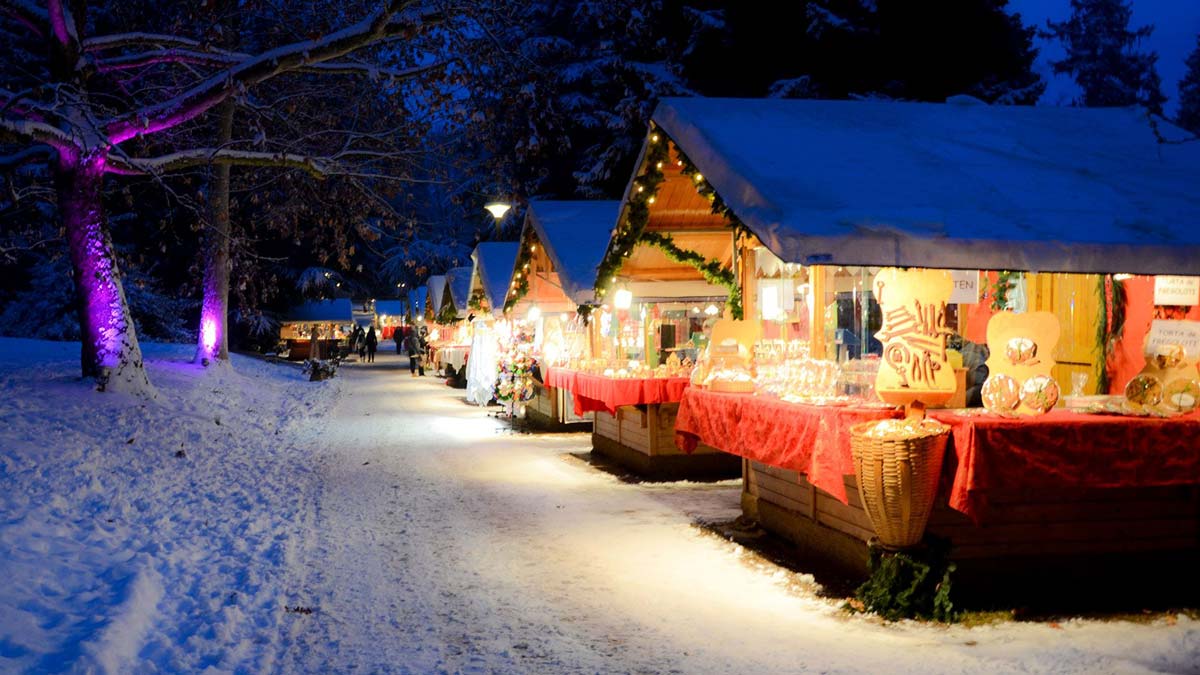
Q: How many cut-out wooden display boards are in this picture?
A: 4